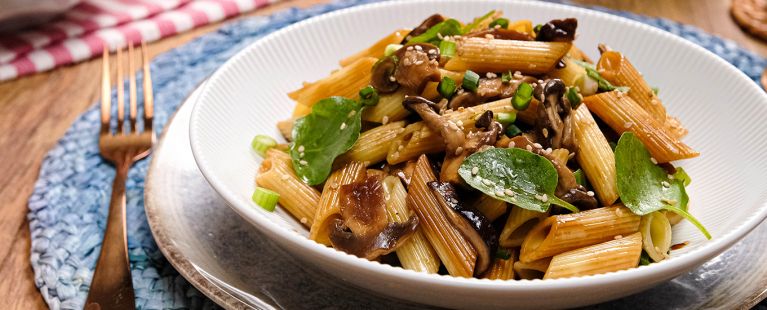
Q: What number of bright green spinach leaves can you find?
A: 3